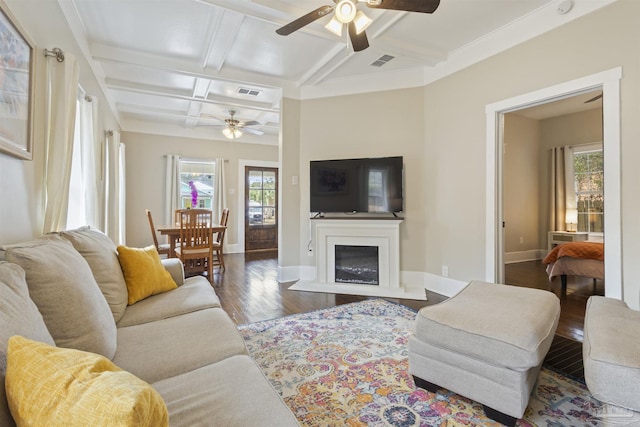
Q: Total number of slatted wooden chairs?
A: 4